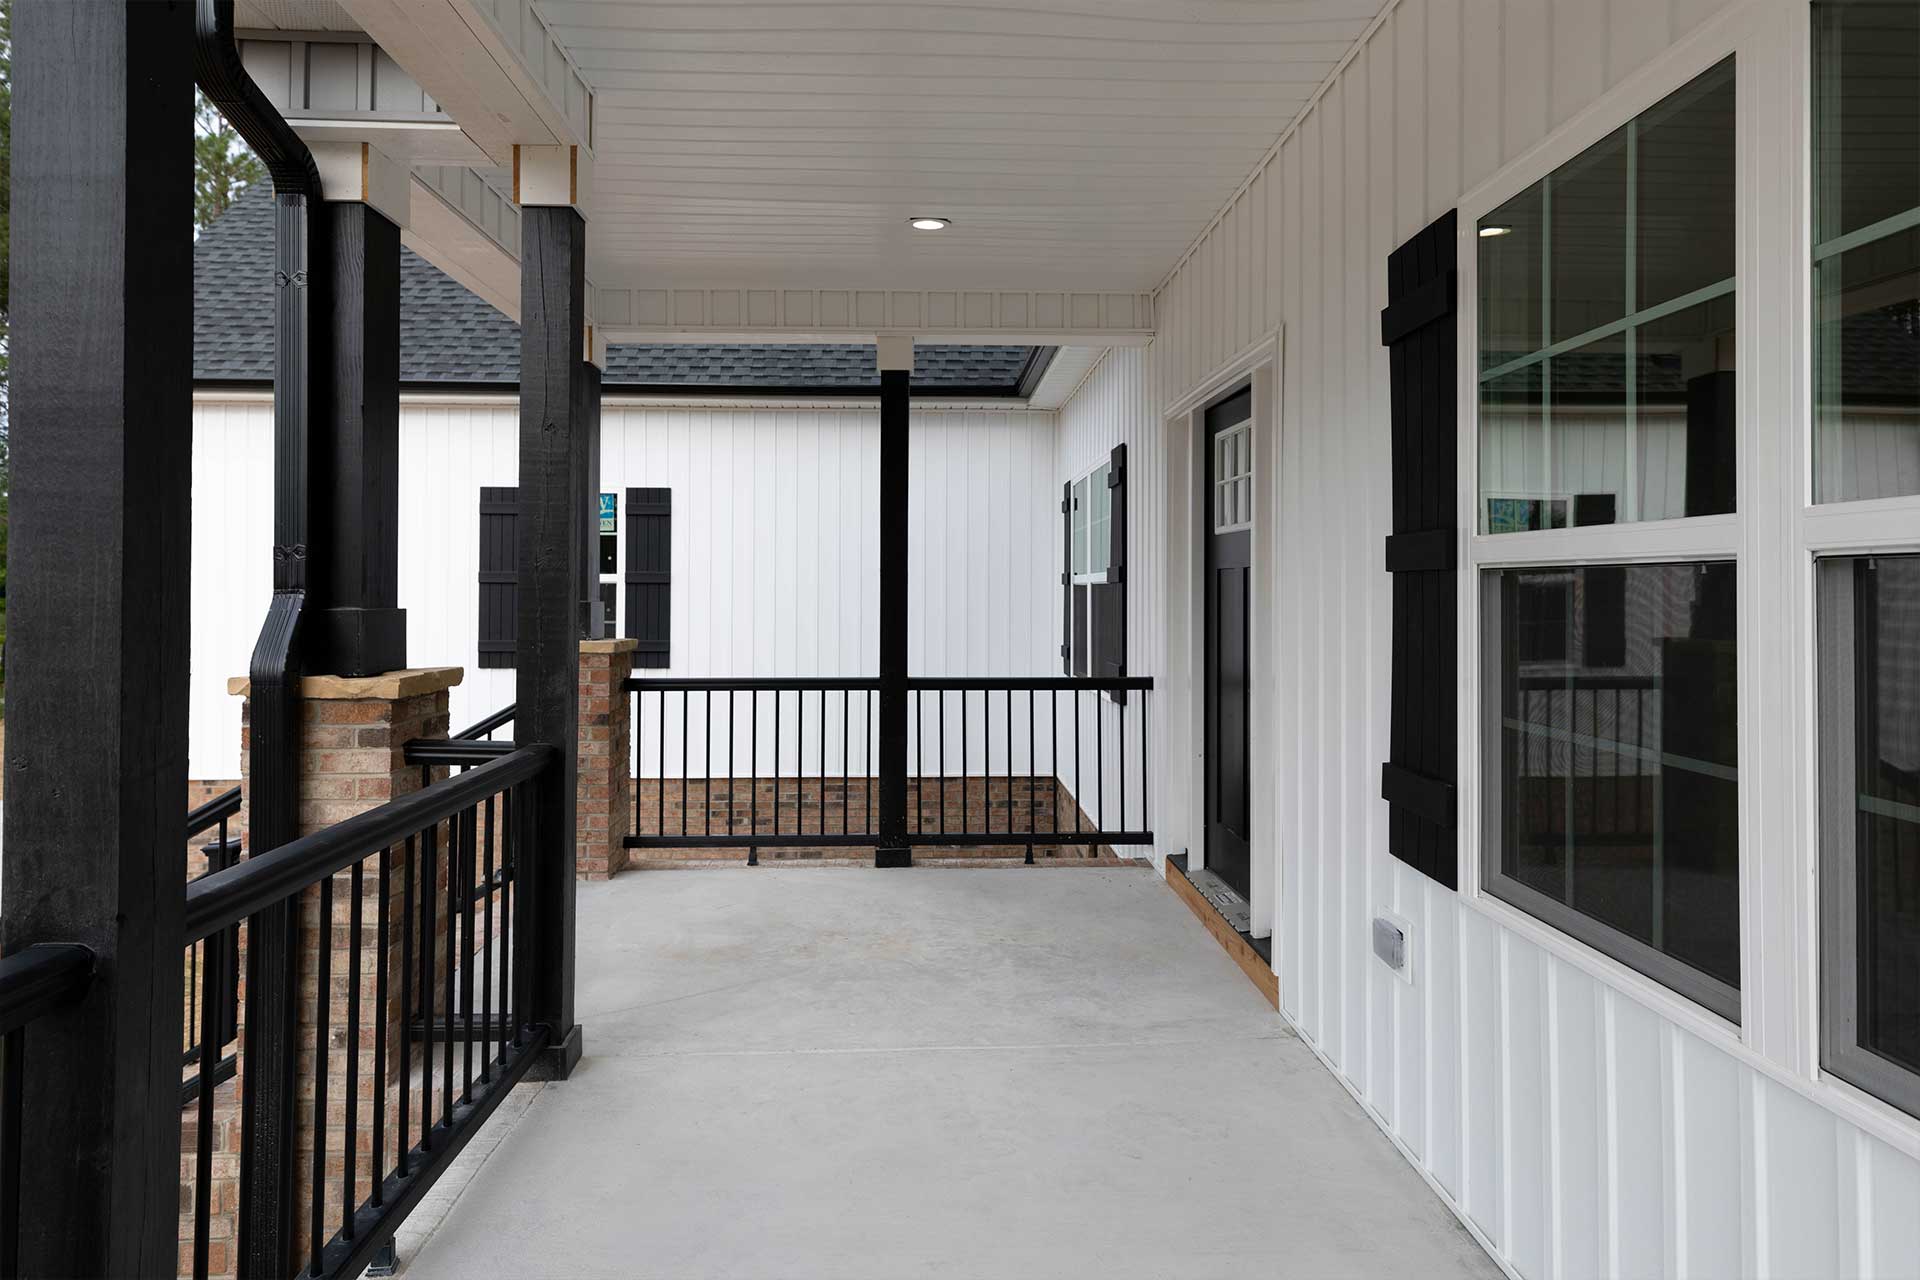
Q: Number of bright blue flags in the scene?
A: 0